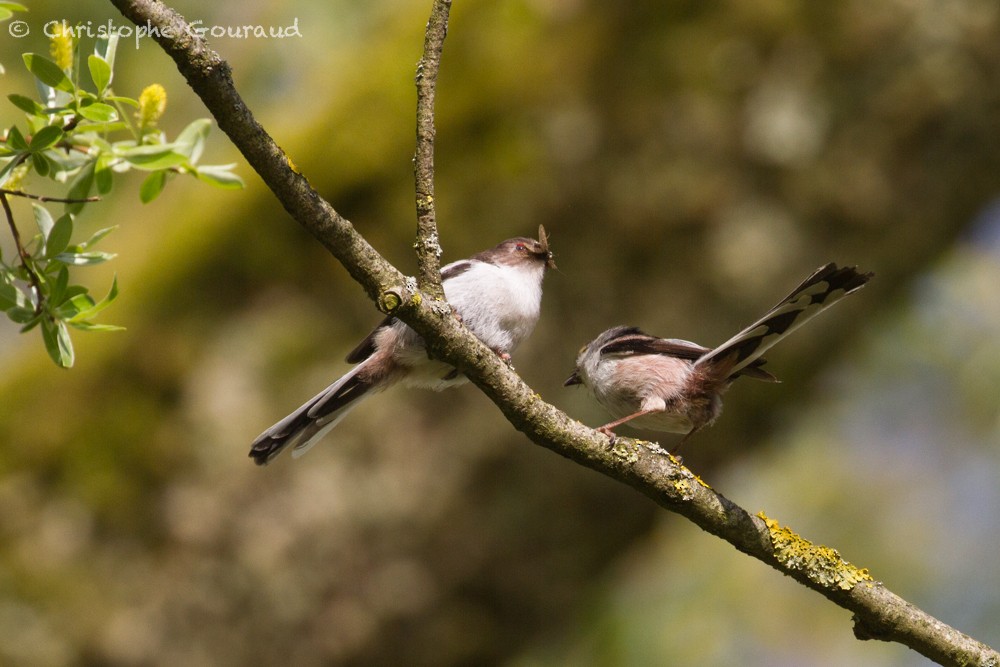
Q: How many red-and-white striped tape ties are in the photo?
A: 0